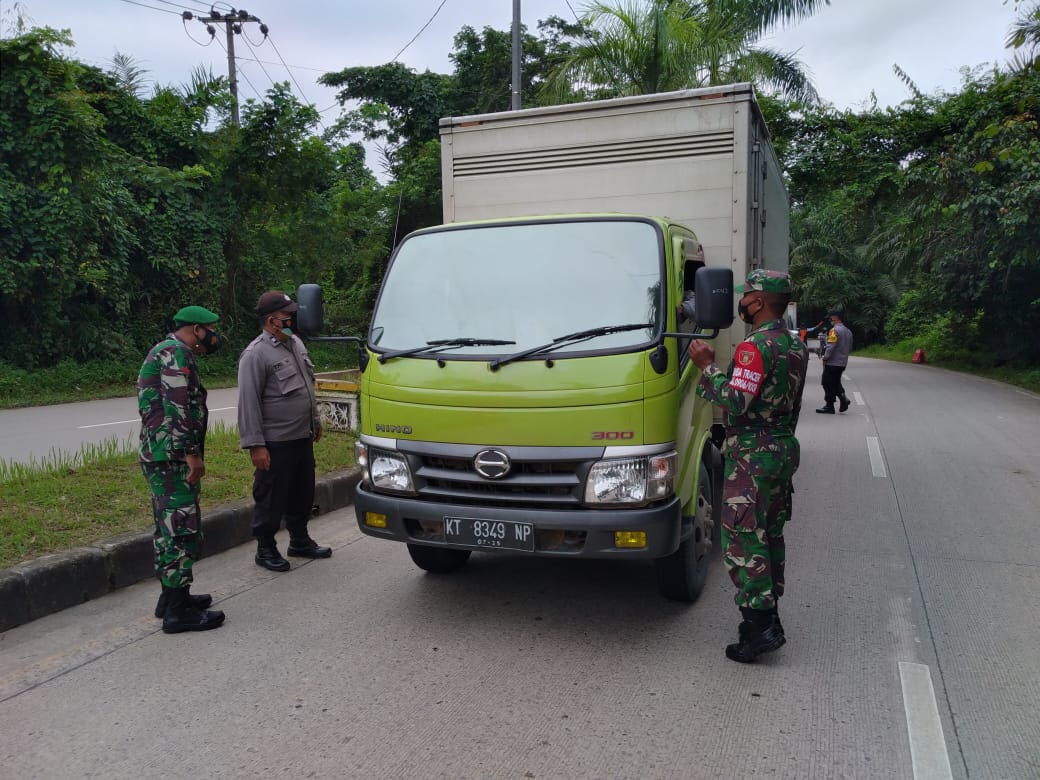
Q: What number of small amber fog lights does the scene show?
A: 2